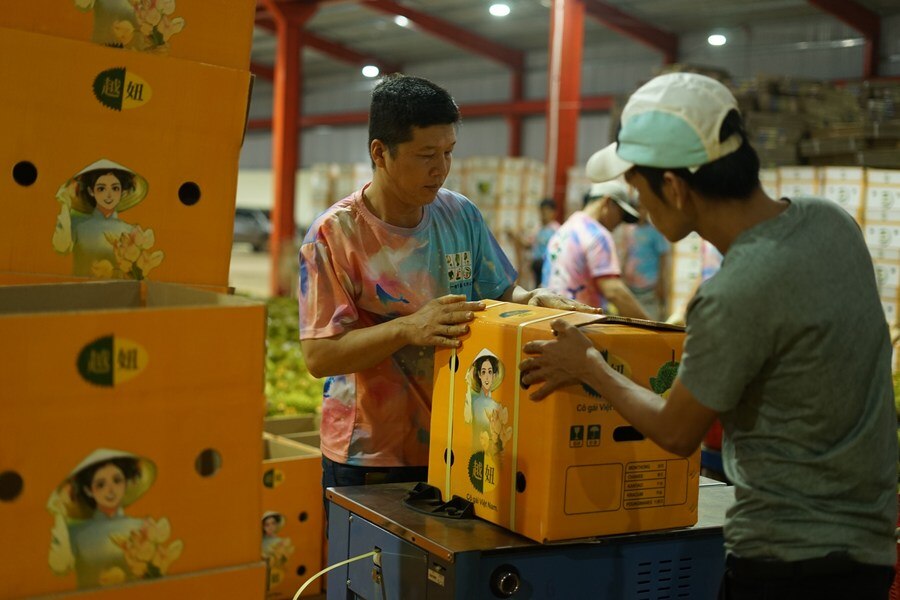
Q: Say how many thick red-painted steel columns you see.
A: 2